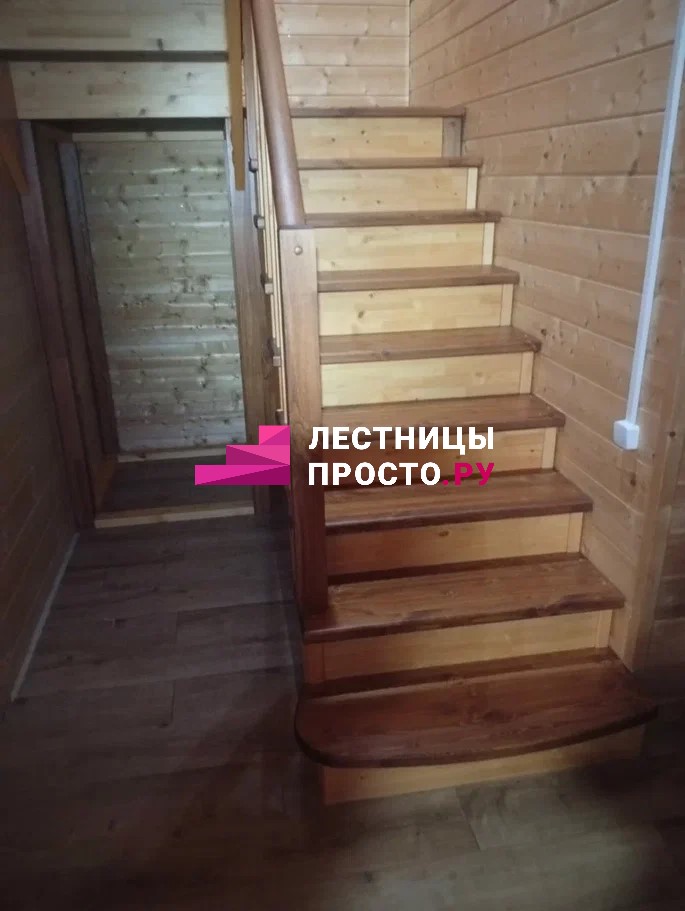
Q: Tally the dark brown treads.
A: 9